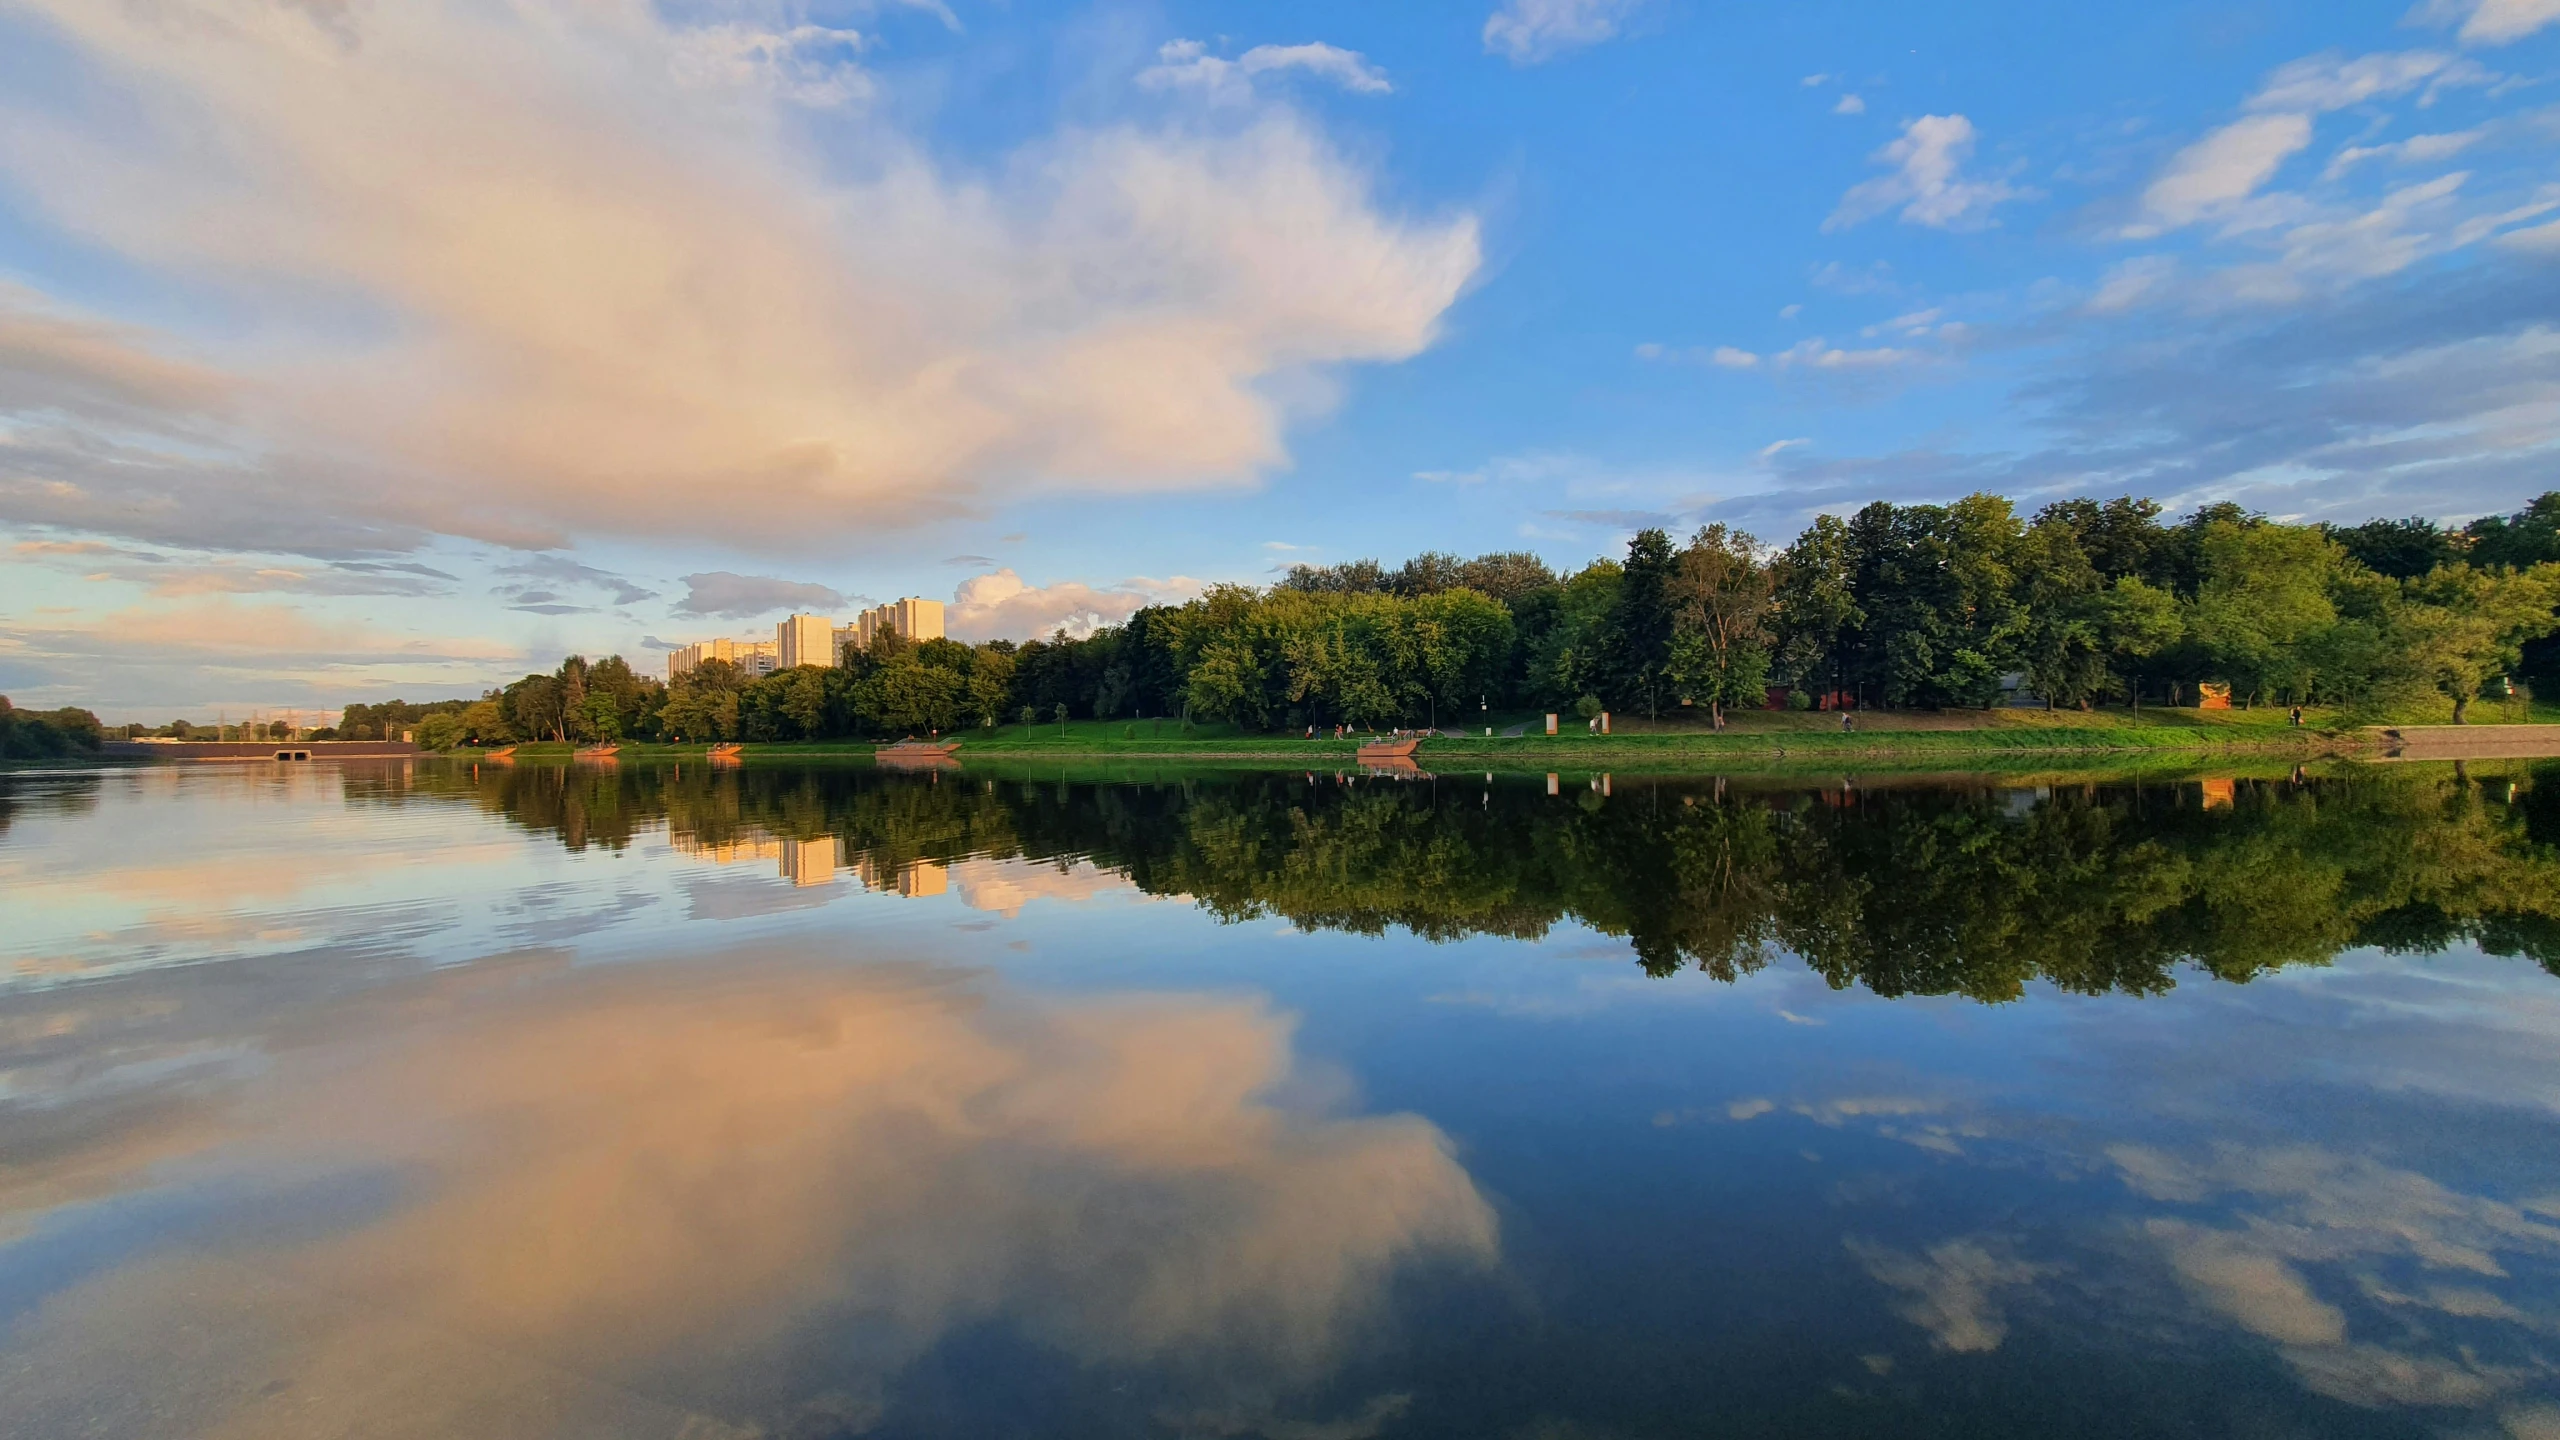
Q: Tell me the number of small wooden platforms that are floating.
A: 5